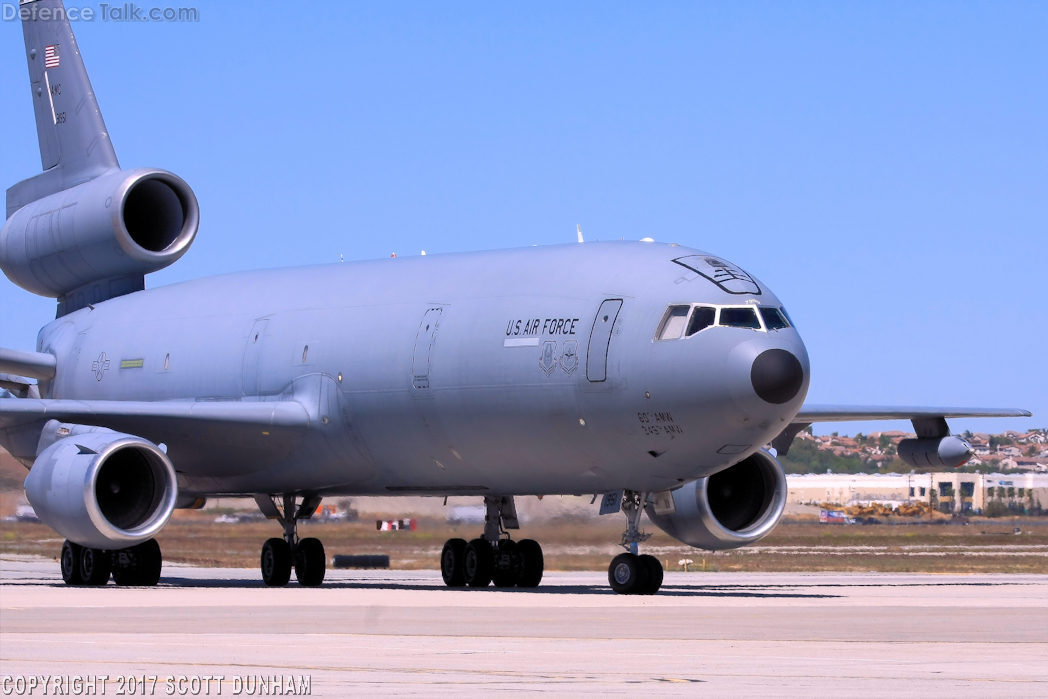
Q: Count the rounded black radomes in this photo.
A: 1